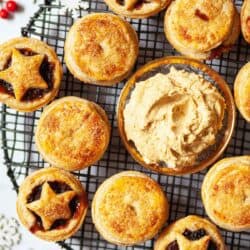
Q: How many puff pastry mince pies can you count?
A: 11